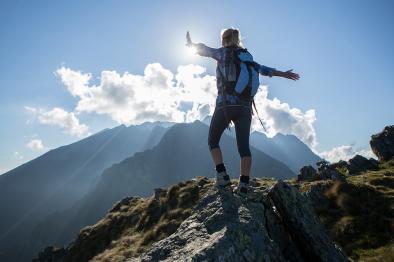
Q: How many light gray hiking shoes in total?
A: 2